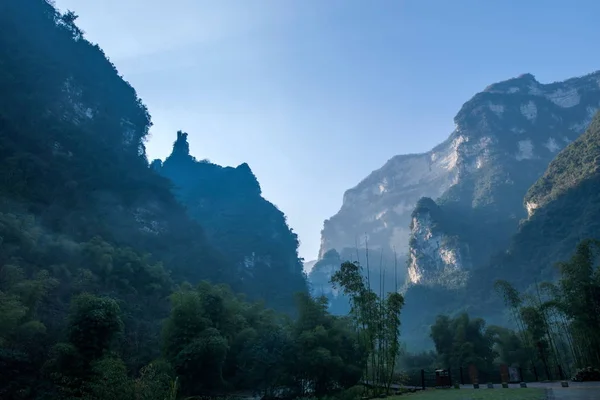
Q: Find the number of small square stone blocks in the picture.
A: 6